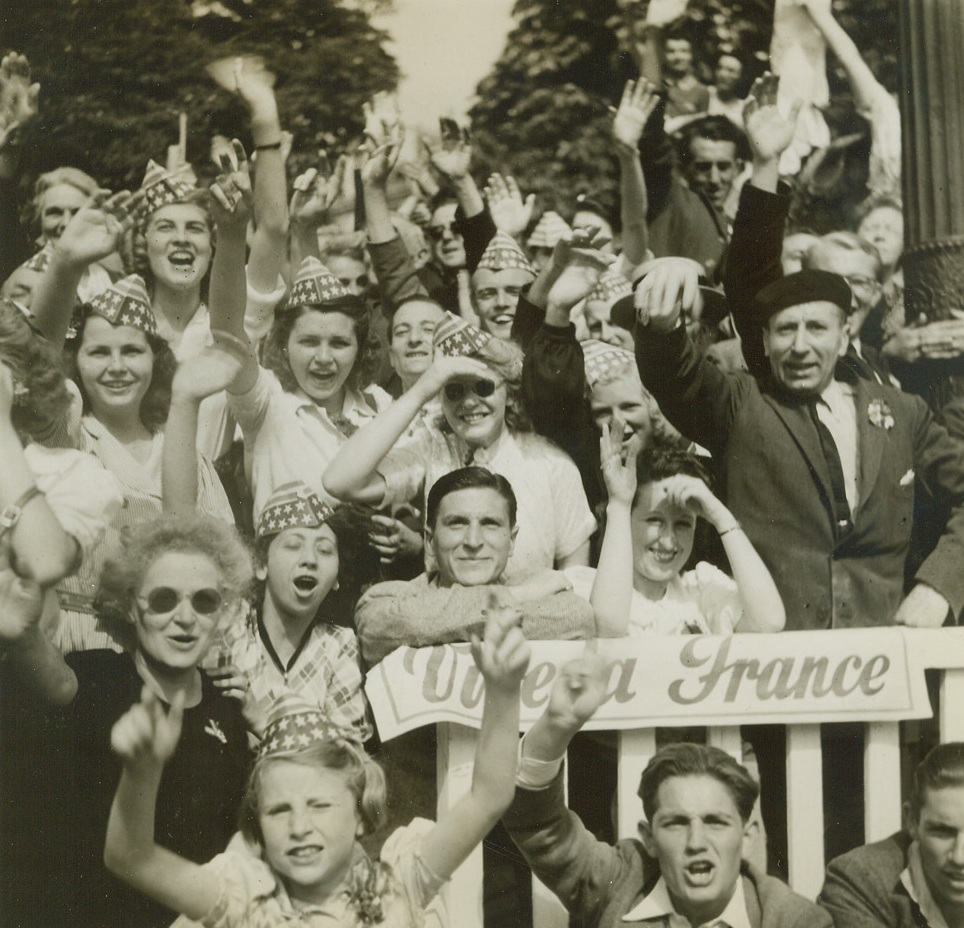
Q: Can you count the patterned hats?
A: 11